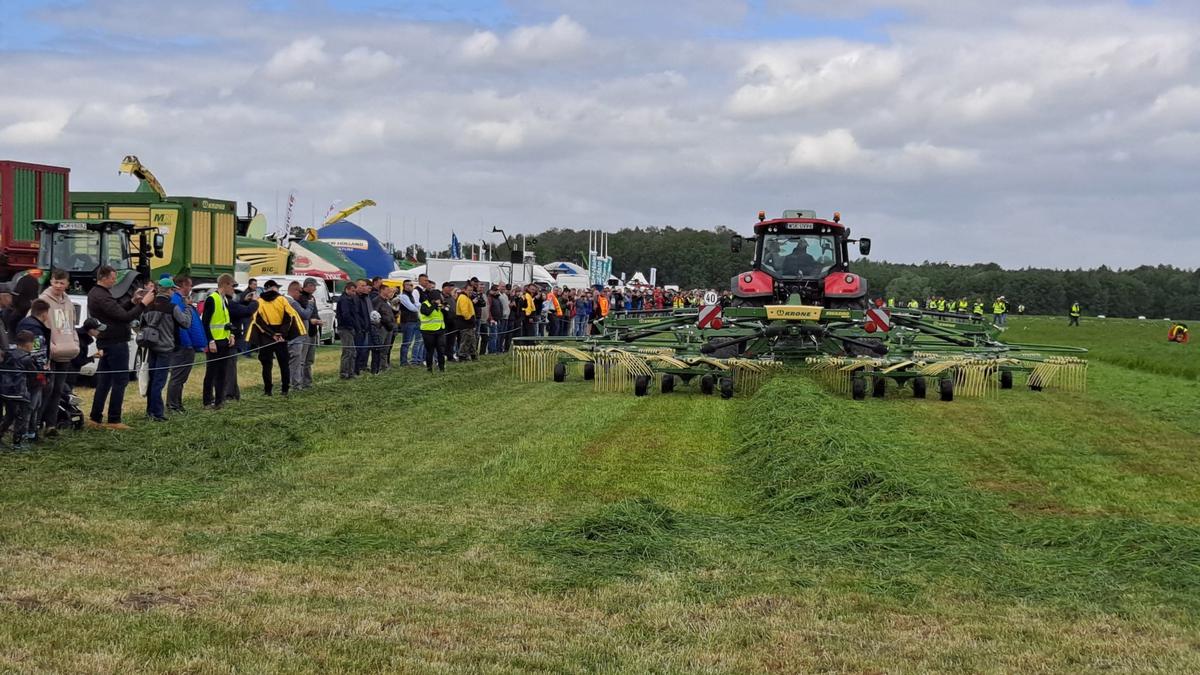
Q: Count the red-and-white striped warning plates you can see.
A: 2